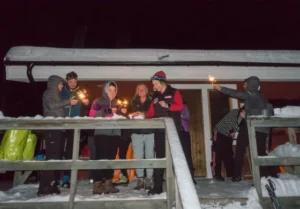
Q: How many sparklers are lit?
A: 4